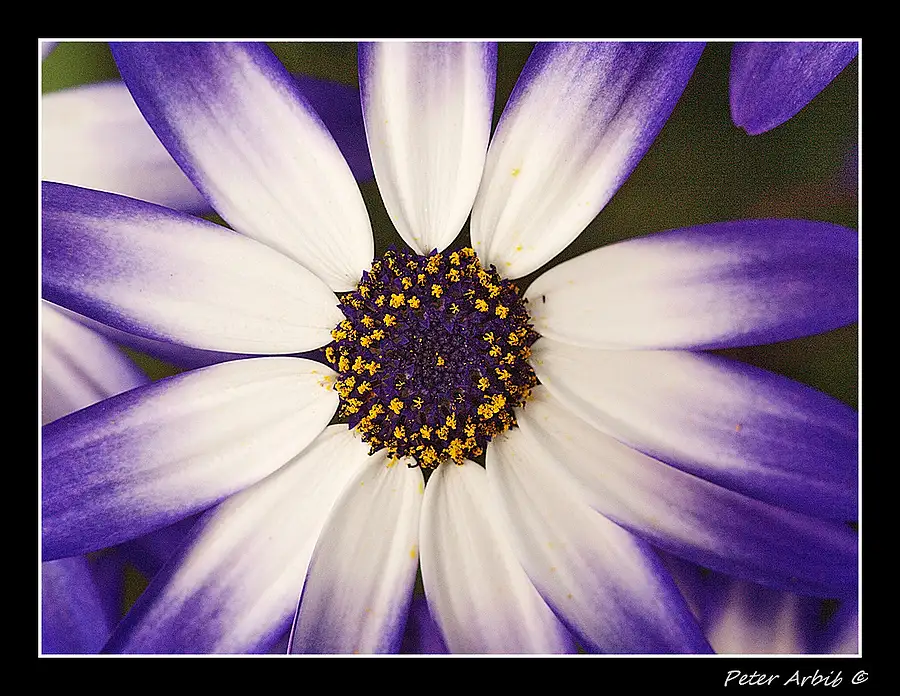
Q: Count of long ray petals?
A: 12